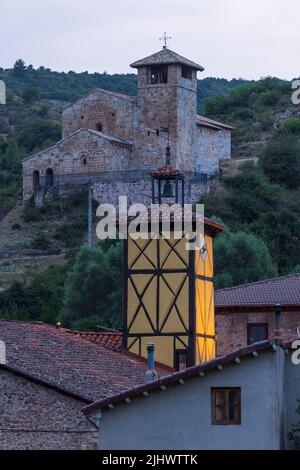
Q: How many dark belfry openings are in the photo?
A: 2